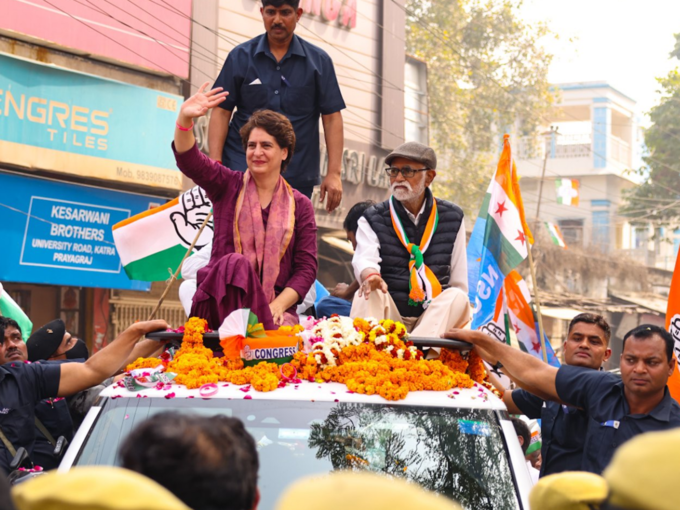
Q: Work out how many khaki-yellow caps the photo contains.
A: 4